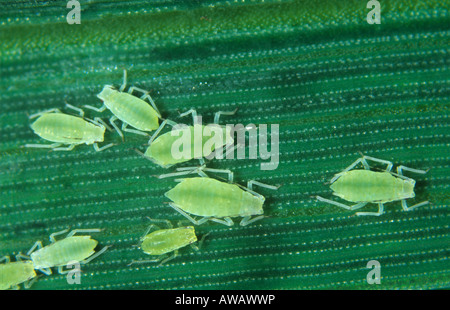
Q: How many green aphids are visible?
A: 8